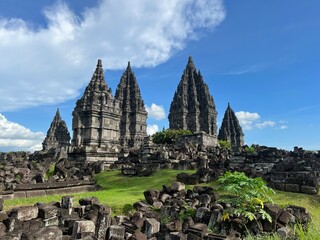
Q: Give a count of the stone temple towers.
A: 5